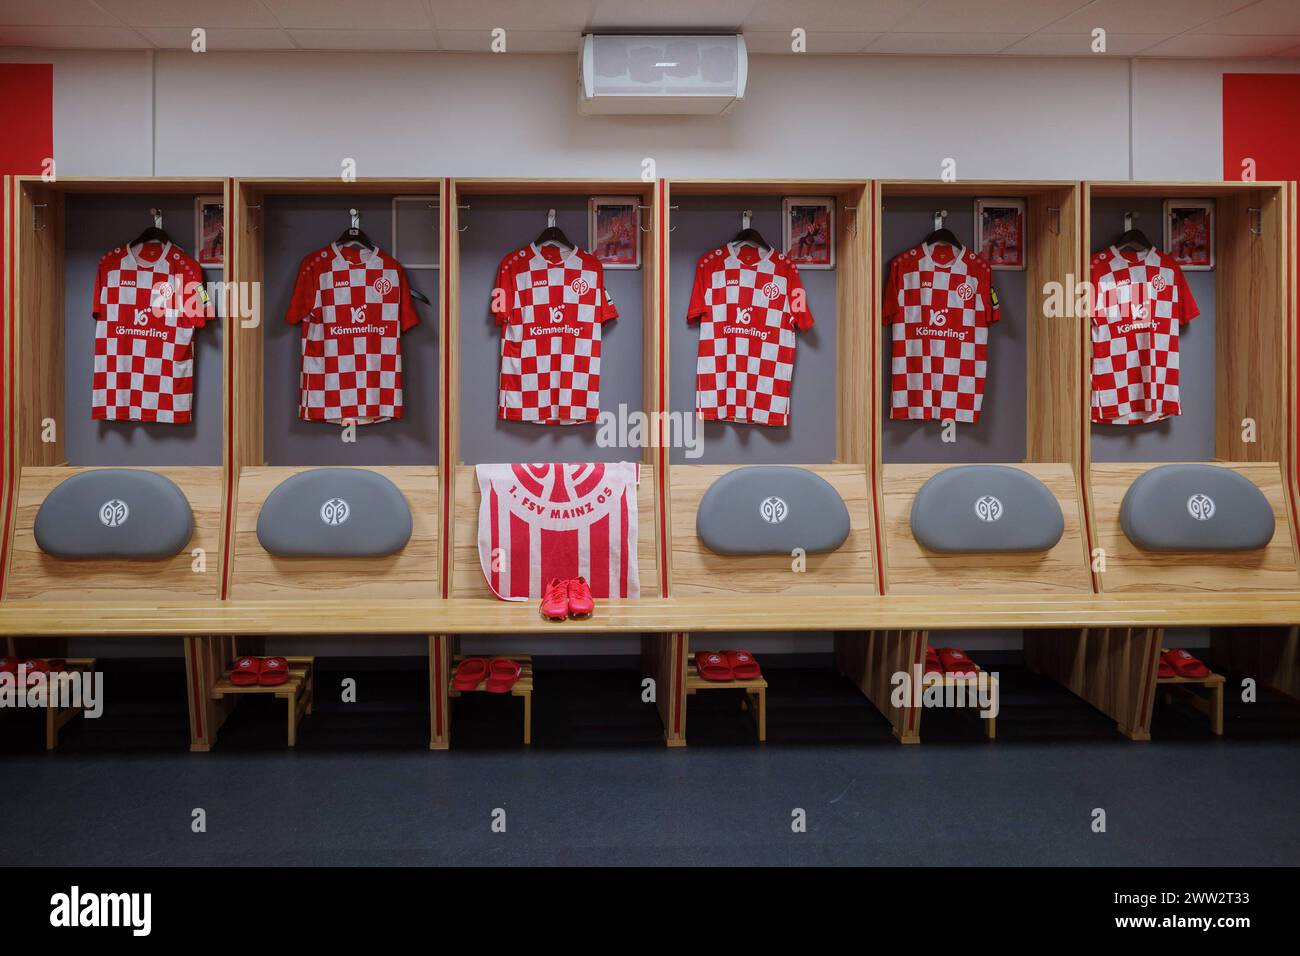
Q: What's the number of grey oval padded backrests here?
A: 5